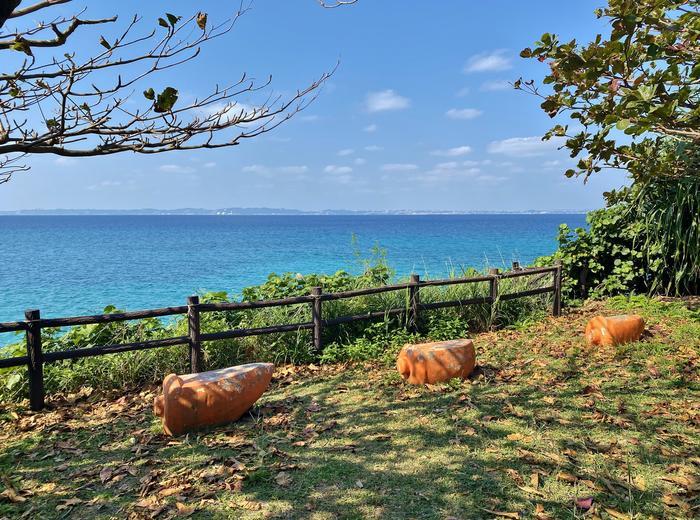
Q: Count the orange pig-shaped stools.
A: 3